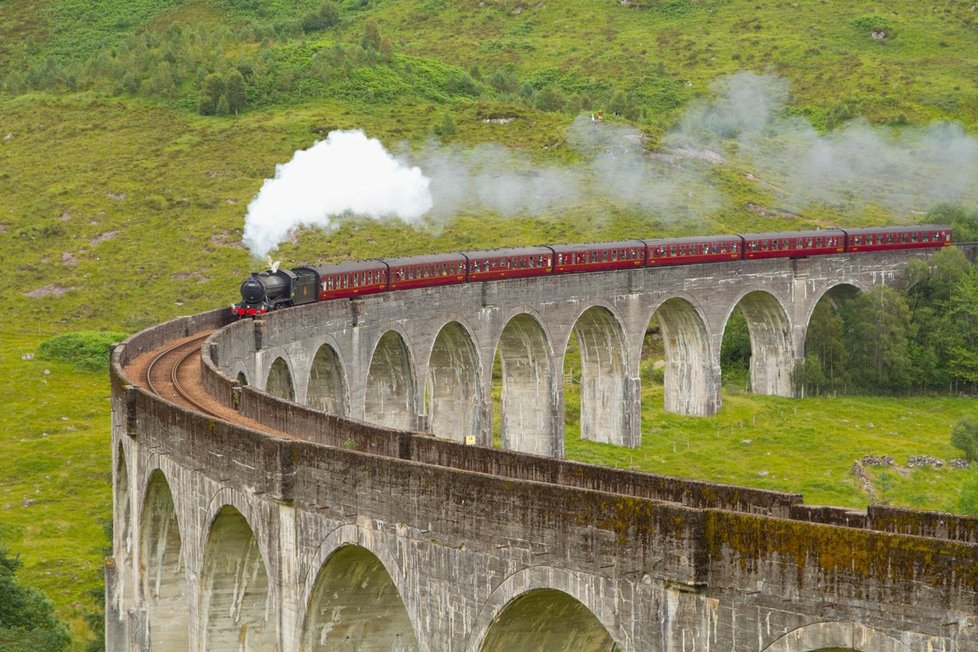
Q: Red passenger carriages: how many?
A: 7